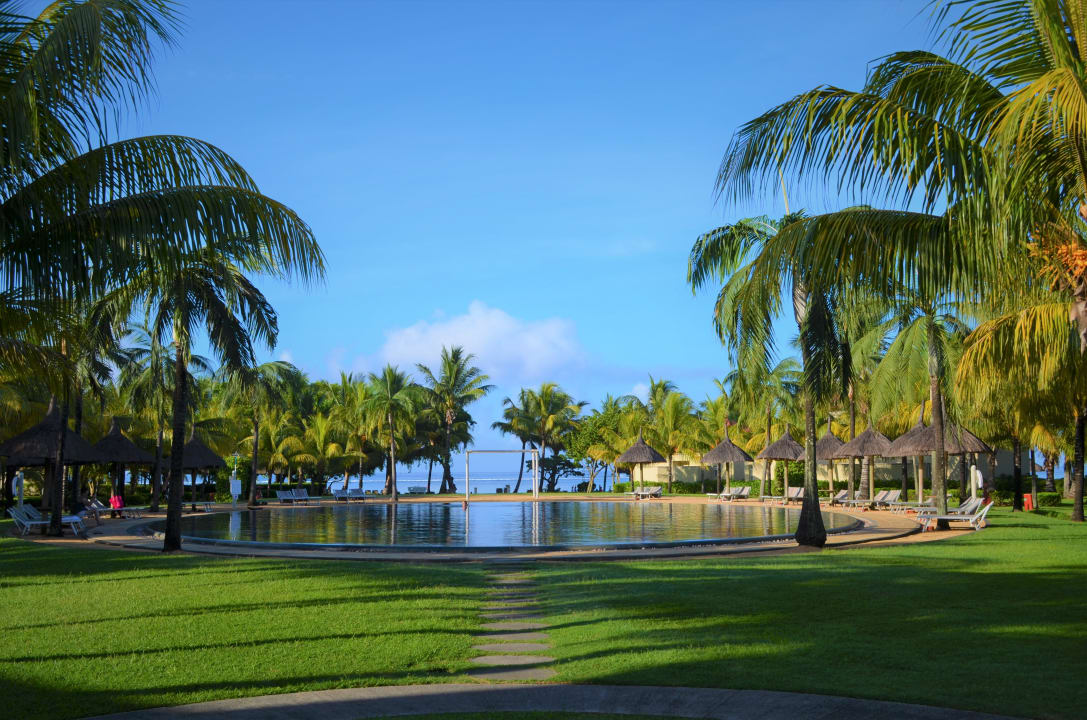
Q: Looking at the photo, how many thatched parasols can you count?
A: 10